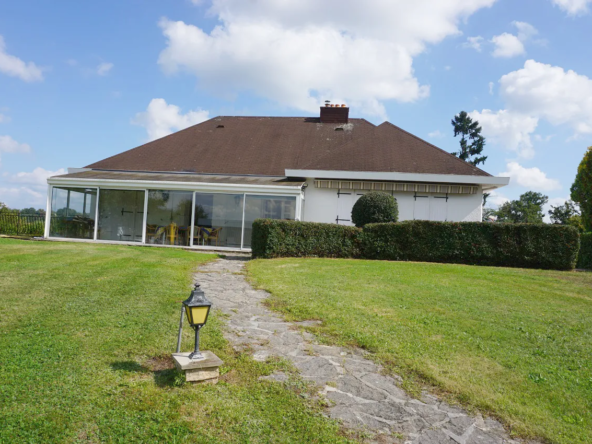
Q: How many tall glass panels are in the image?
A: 5